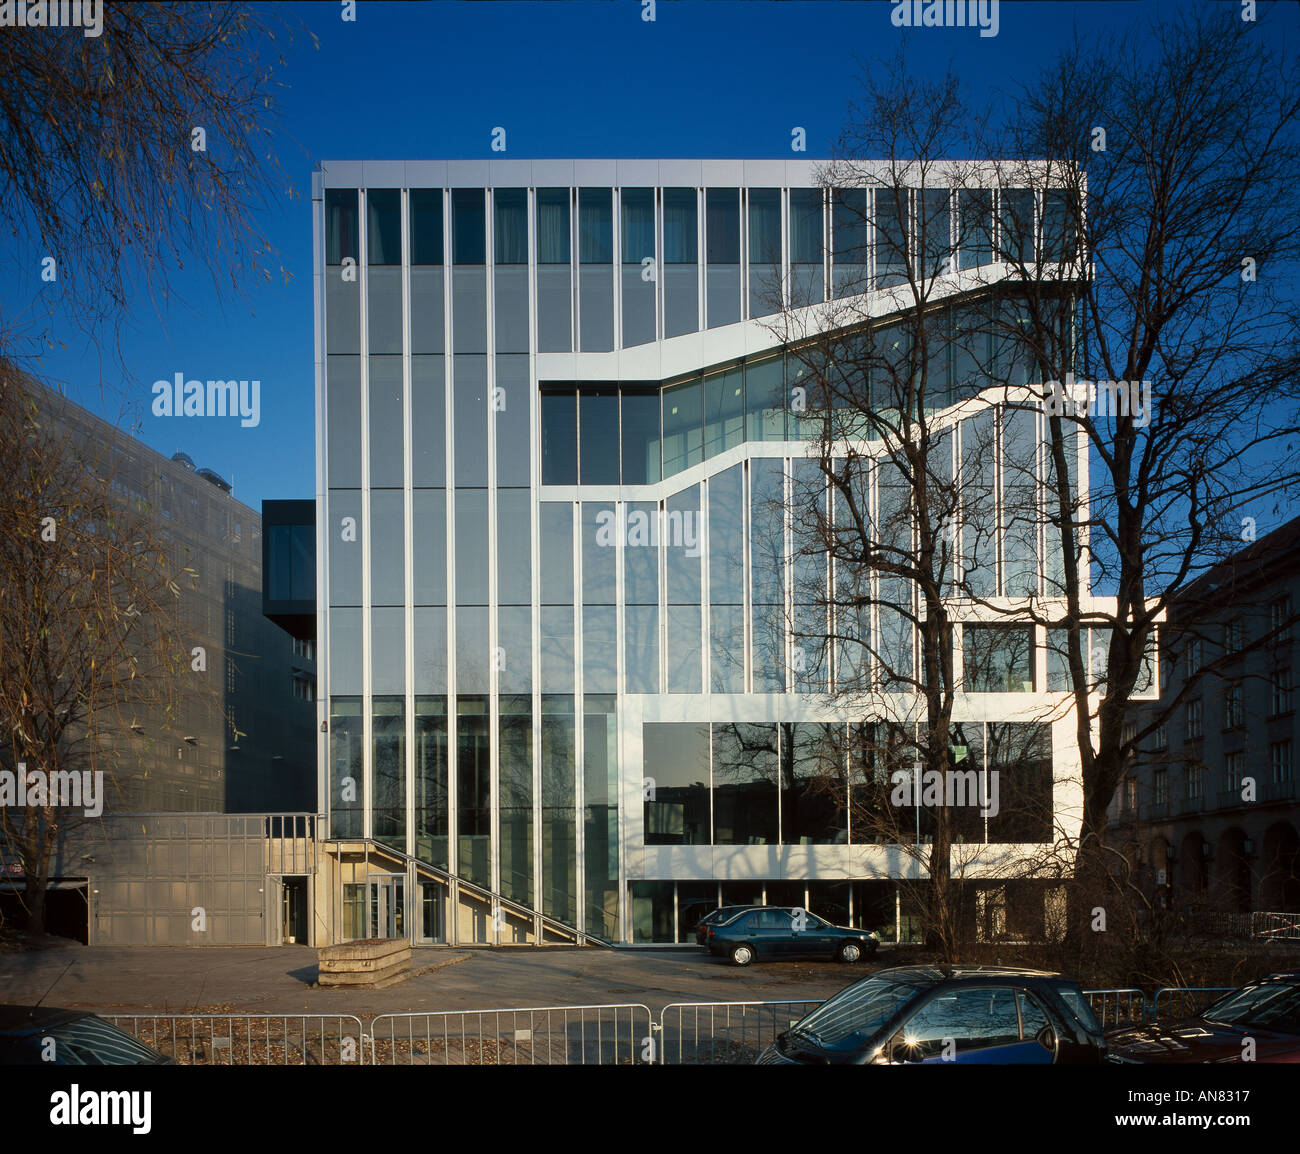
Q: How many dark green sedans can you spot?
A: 1